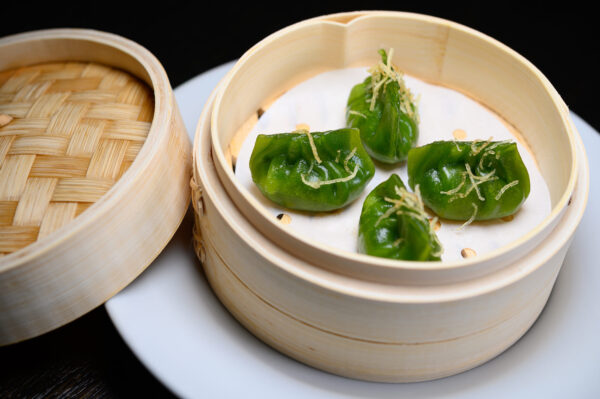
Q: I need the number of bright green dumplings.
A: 4